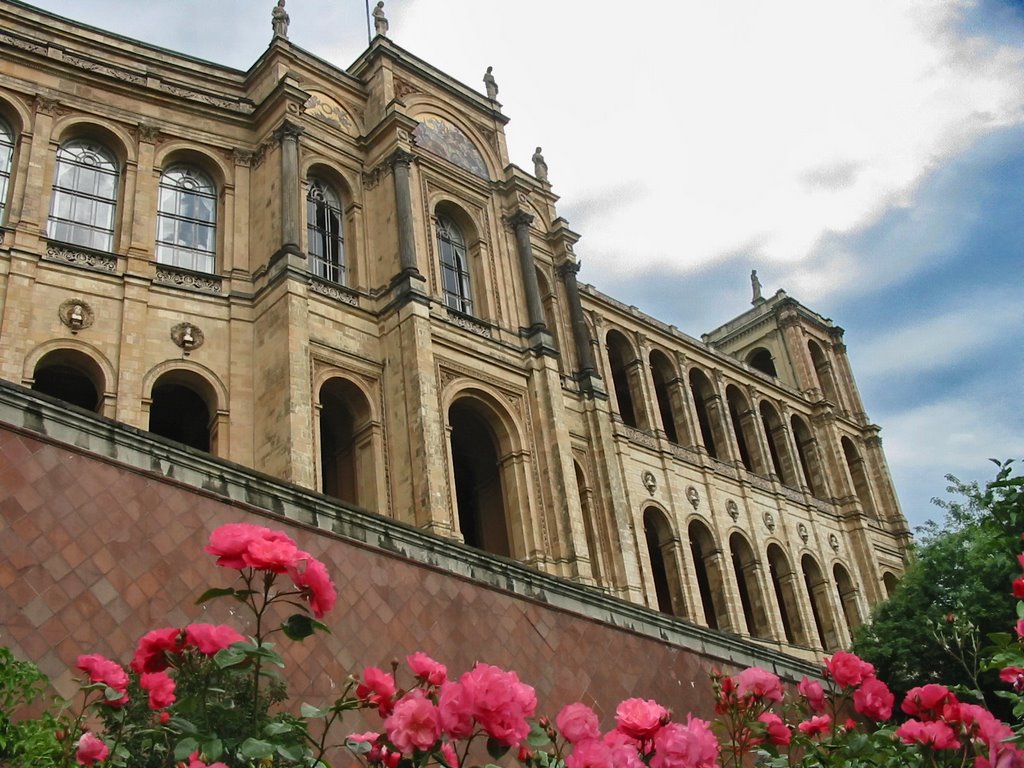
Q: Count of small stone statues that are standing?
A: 5